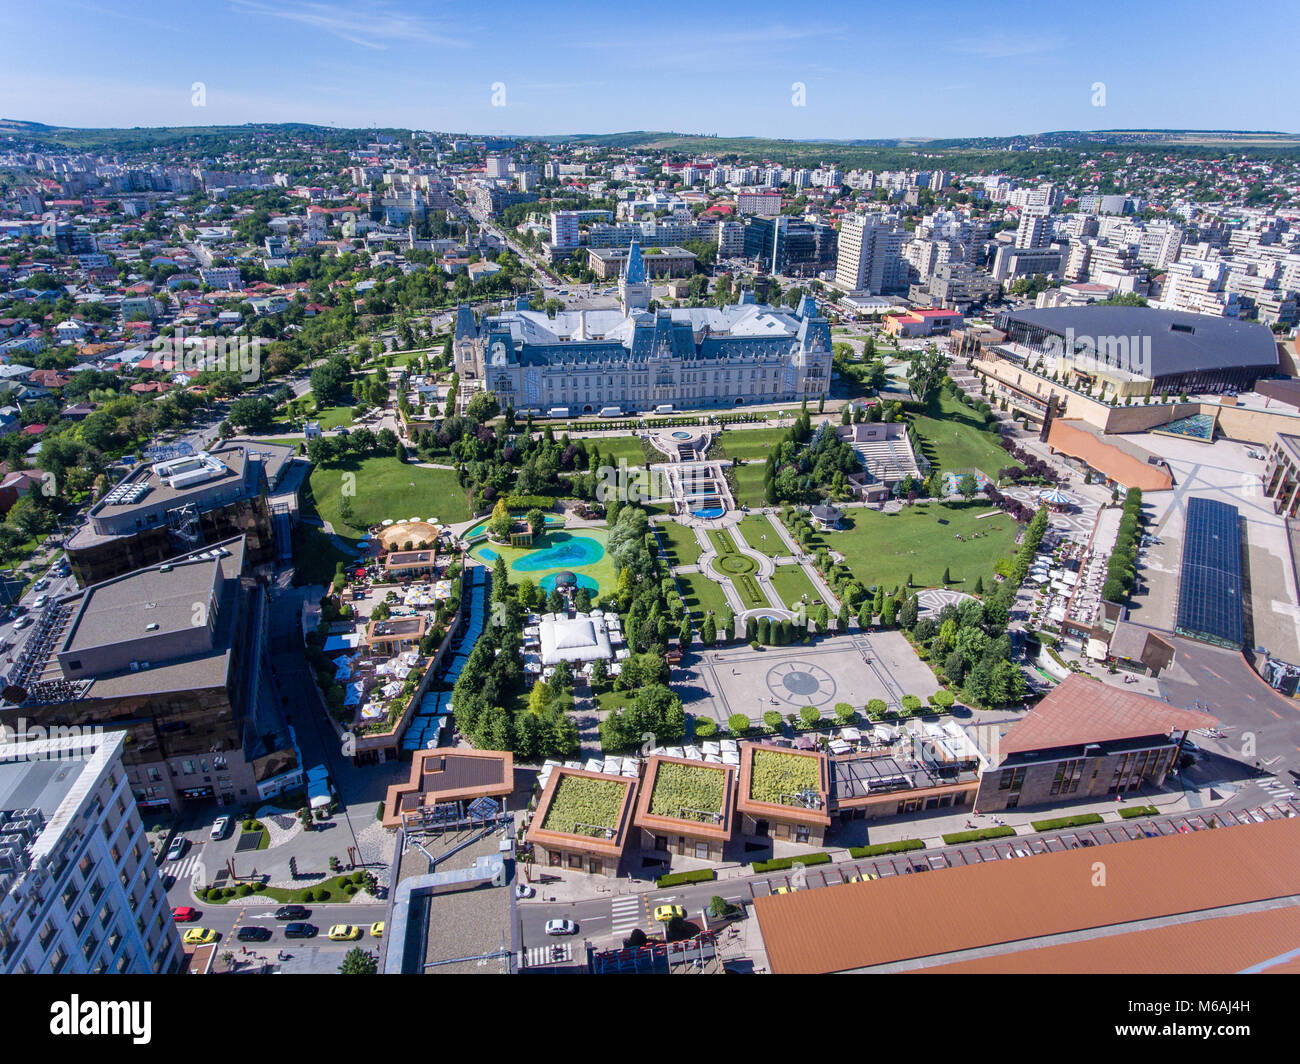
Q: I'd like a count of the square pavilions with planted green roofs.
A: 3